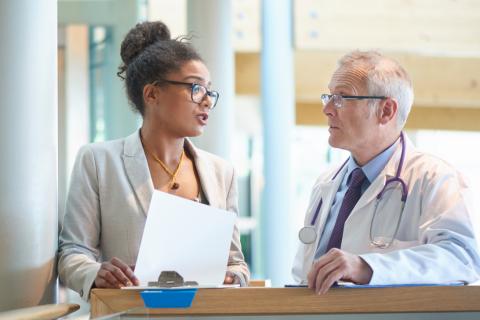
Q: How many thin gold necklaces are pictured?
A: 1